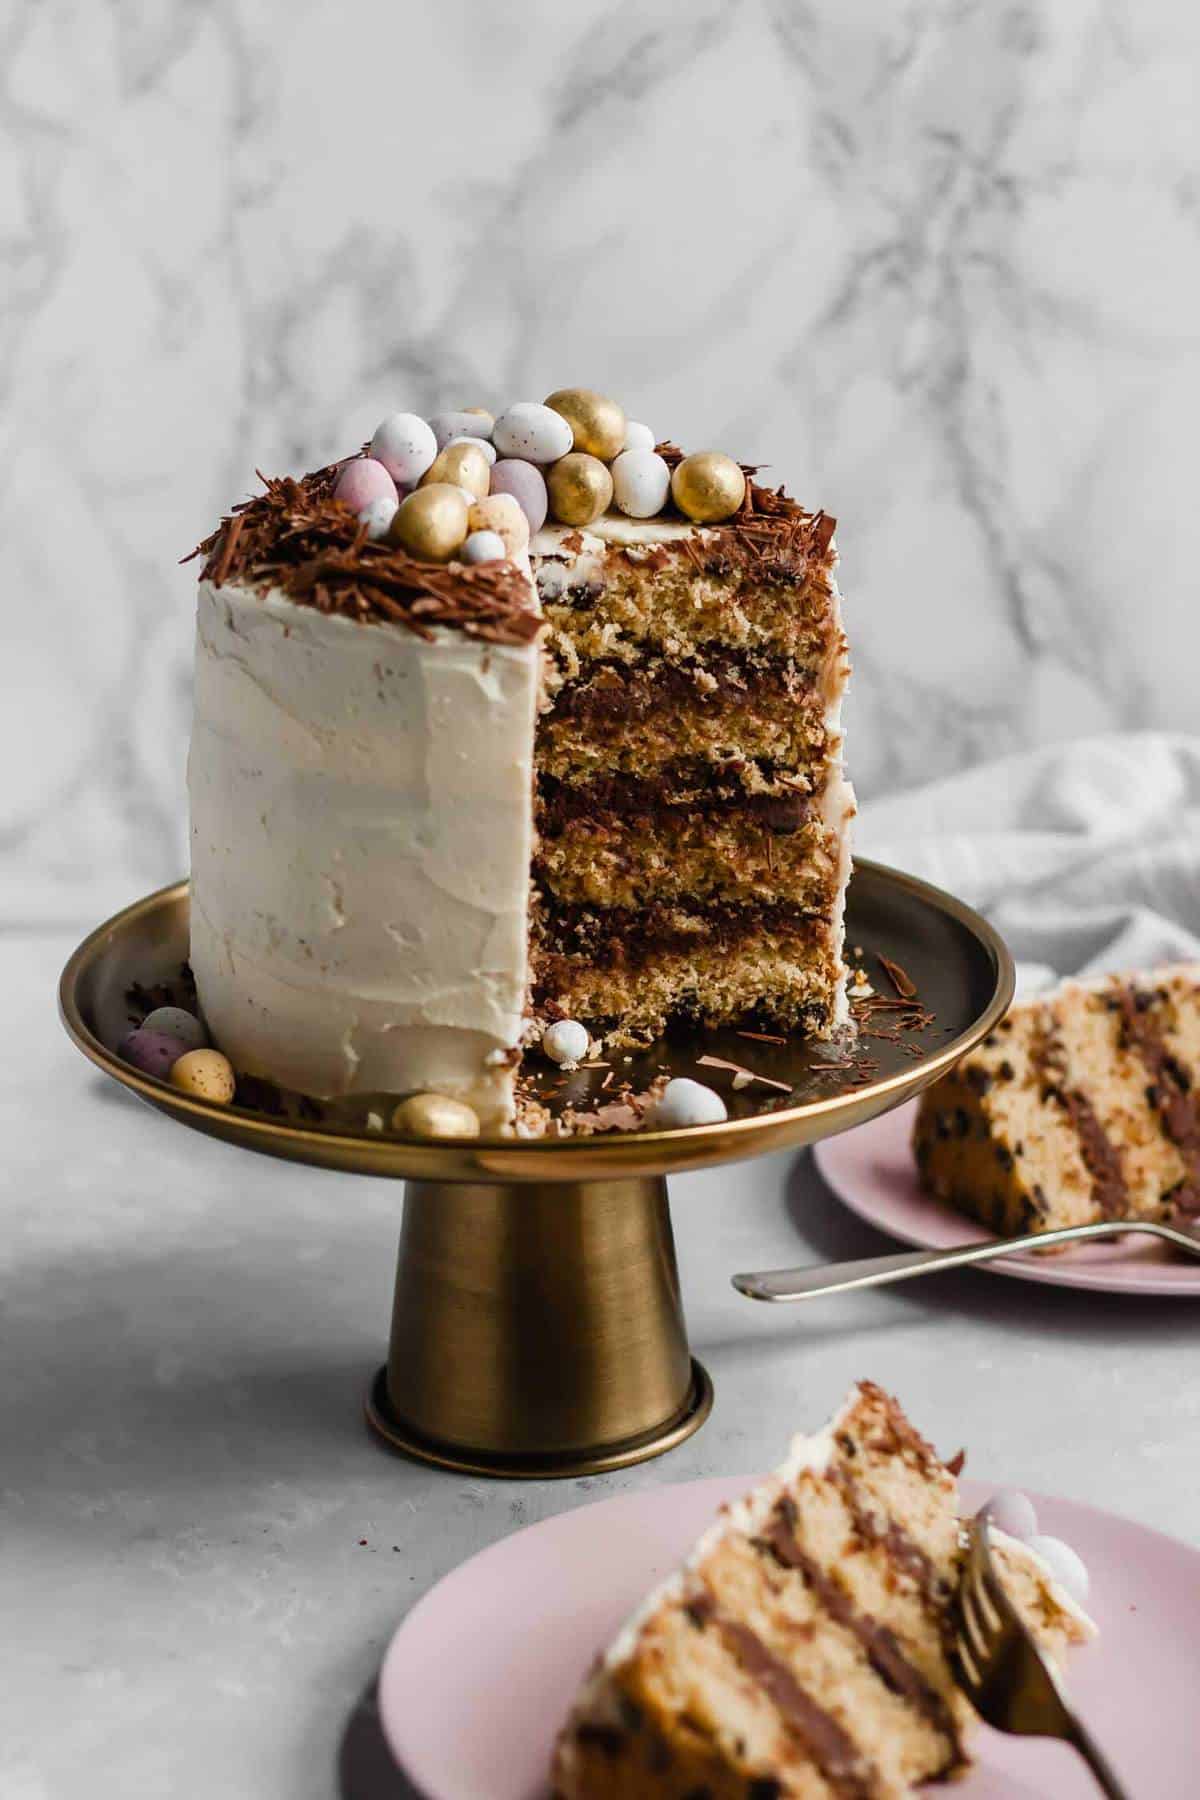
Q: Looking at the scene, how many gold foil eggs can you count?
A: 6